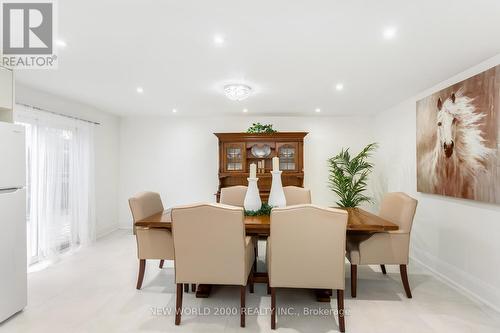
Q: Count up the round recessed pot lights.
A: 8